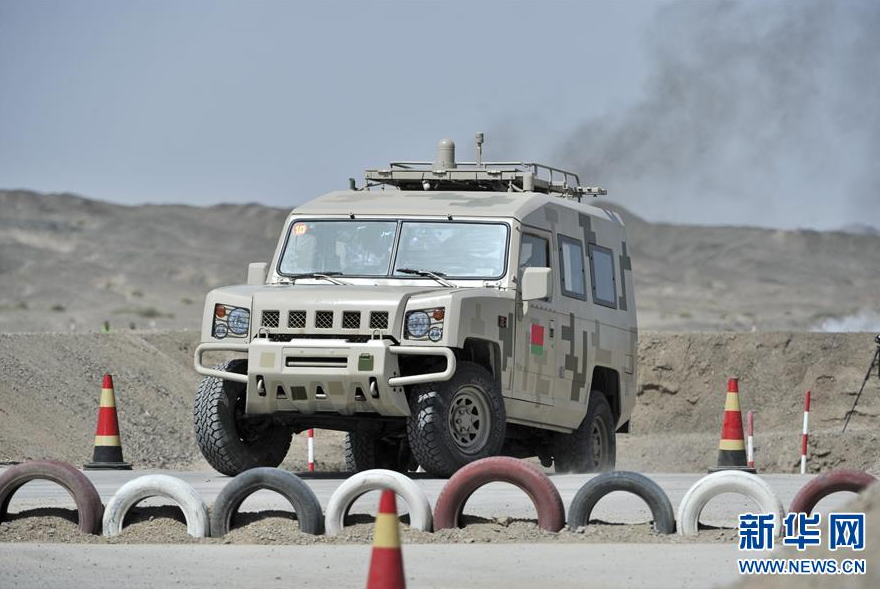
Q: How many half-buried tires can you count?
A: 8